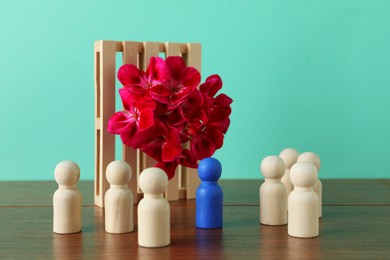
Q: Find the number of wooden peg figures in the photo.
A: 8